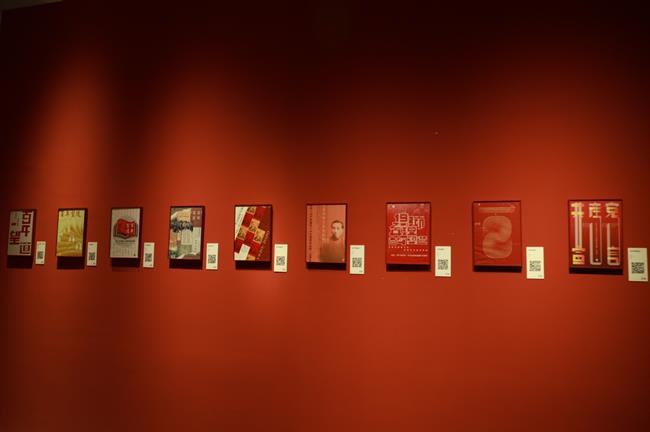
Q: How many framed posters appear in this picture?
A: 9